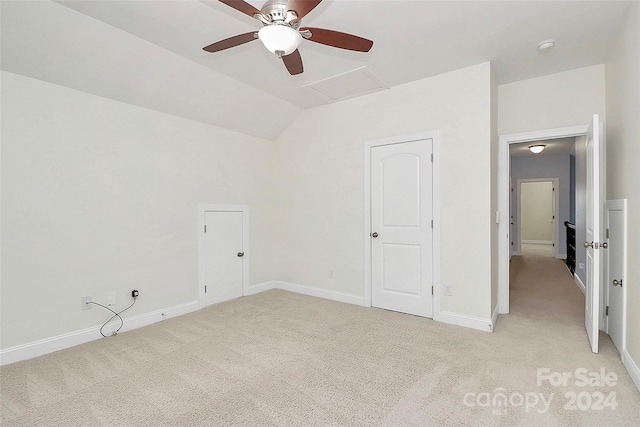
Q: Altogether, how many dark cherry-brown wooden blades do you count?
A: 5